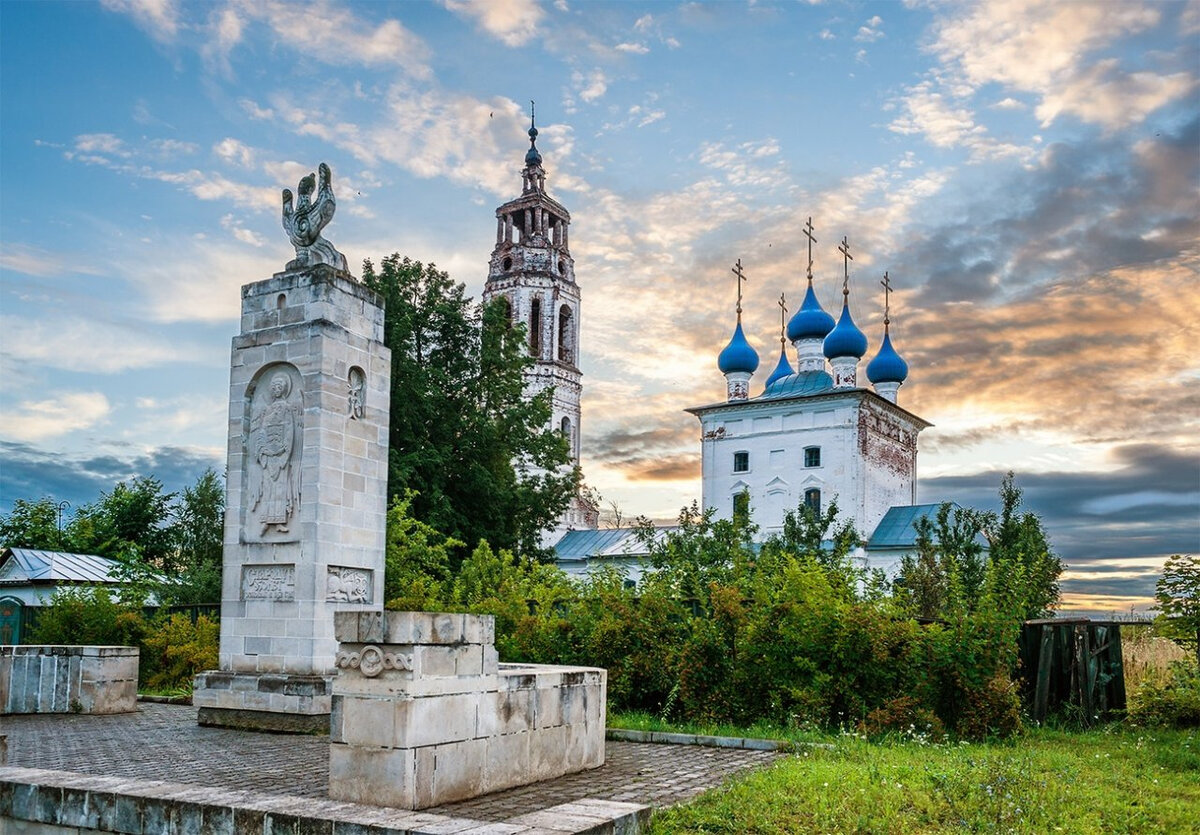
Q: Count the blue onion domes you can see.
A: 5